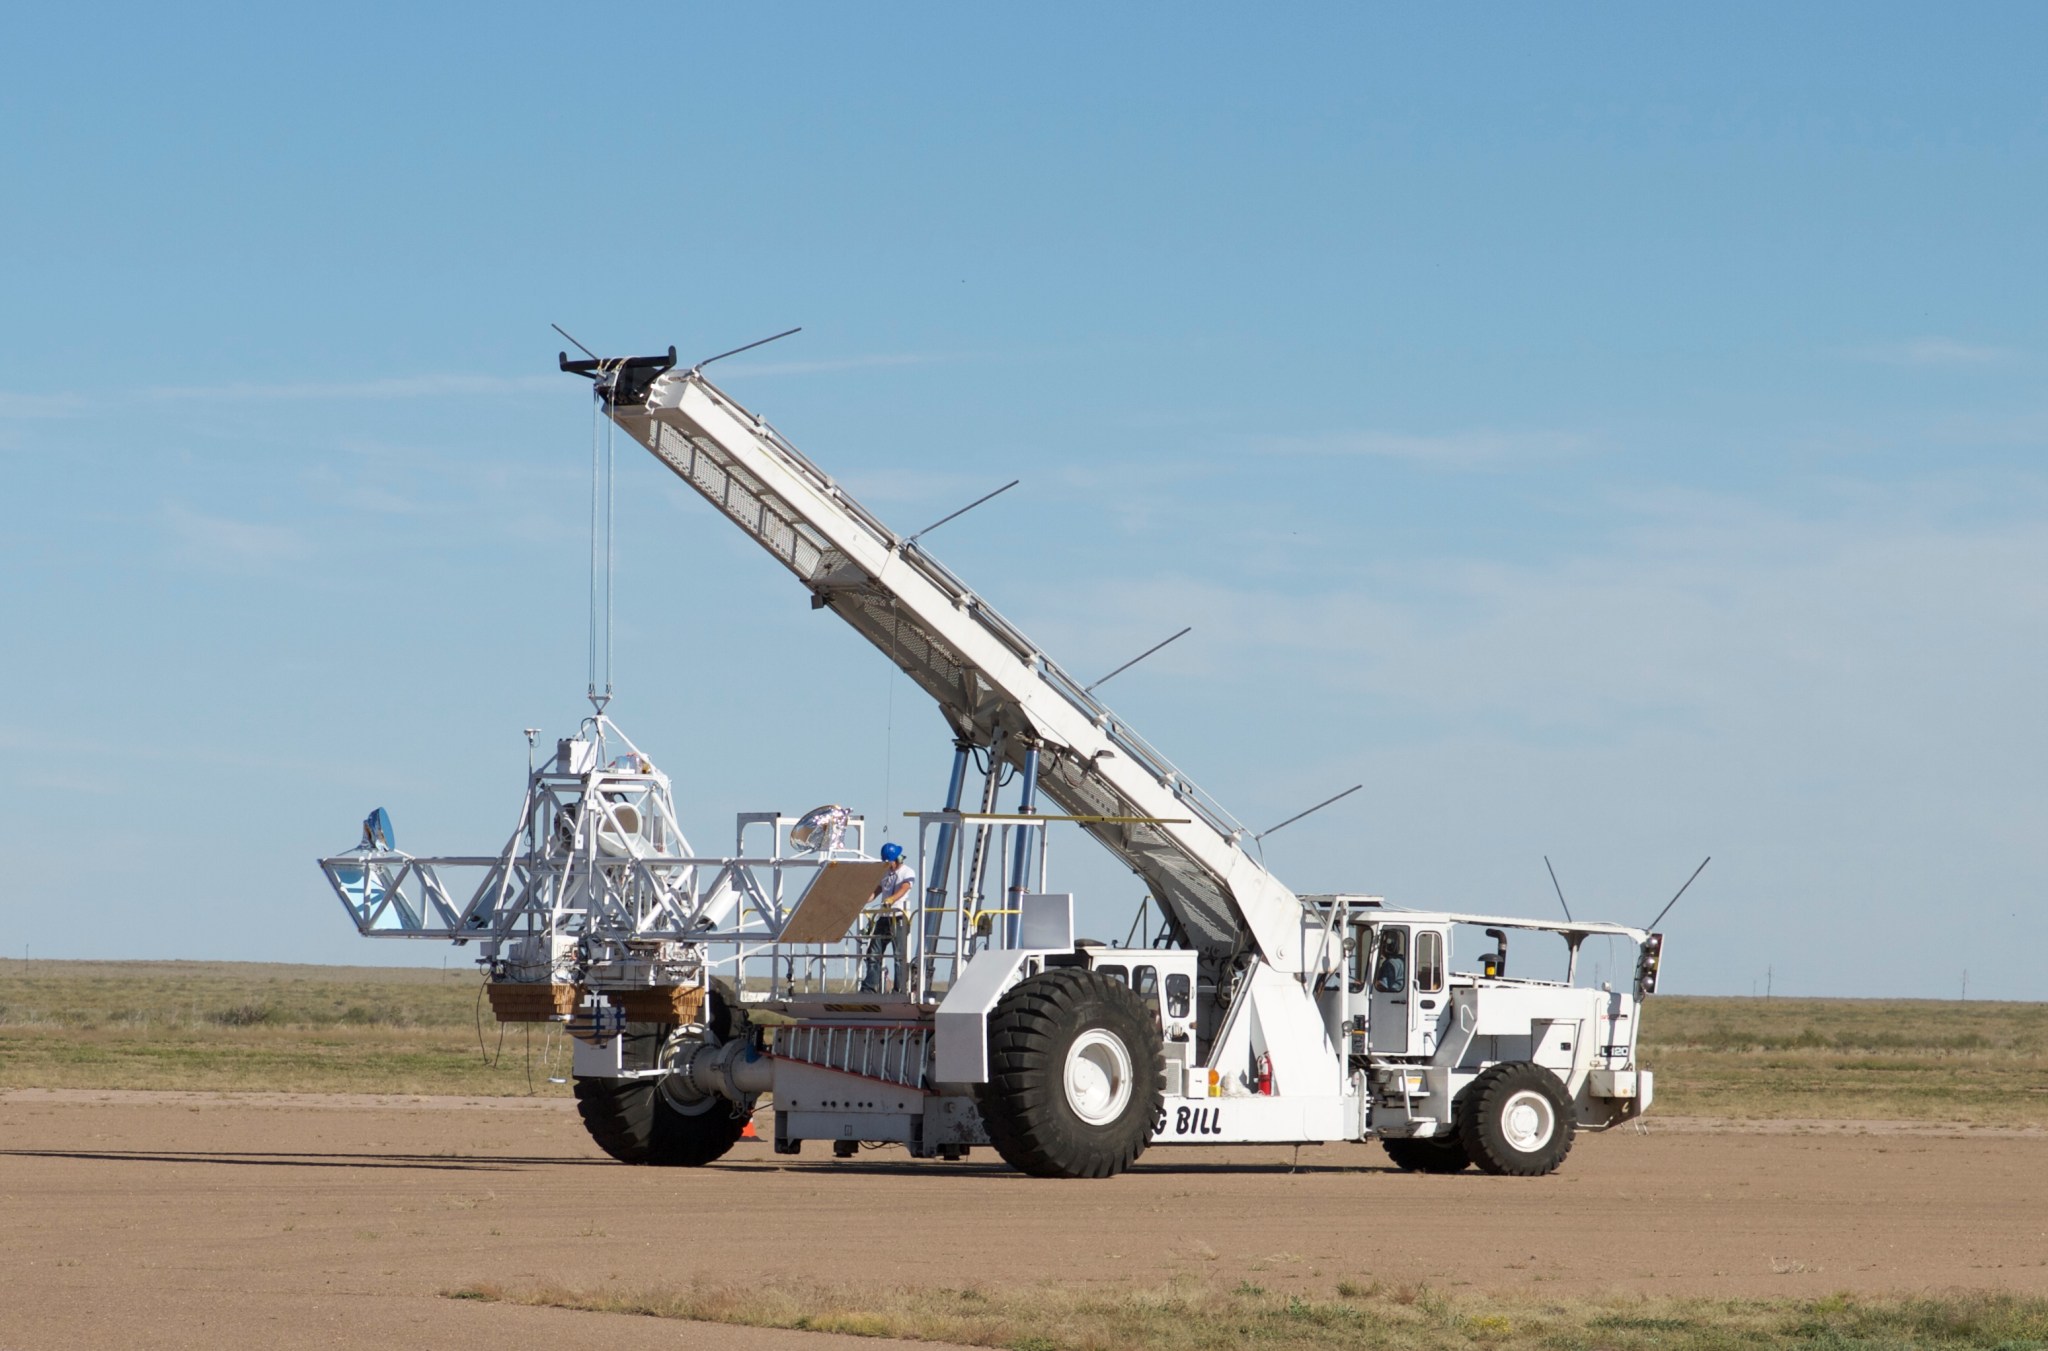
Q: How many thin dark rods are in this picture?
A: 7